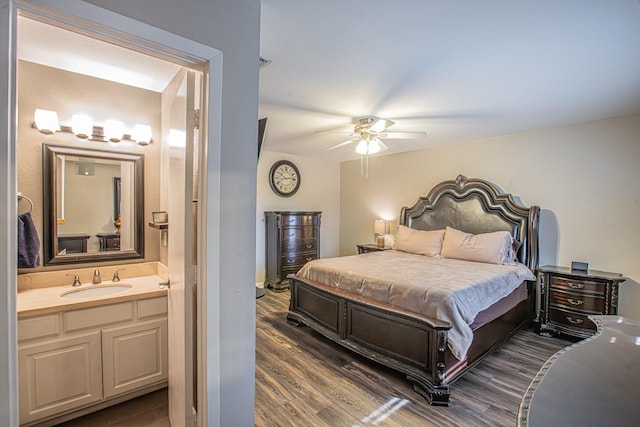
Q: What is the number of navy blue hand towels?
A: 1